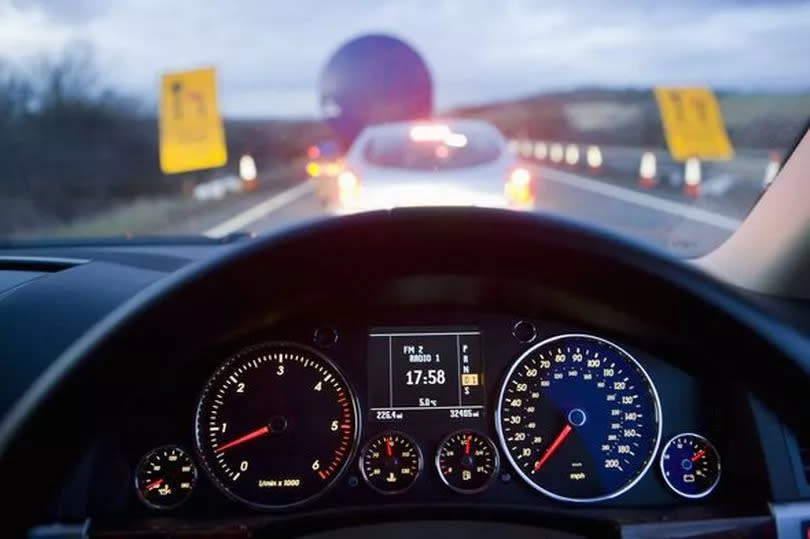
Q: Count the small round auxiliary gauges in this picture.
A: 4